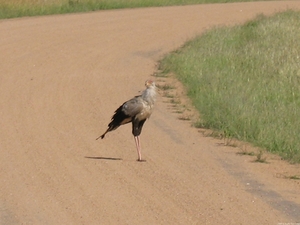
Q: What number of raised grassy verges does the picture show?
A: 2